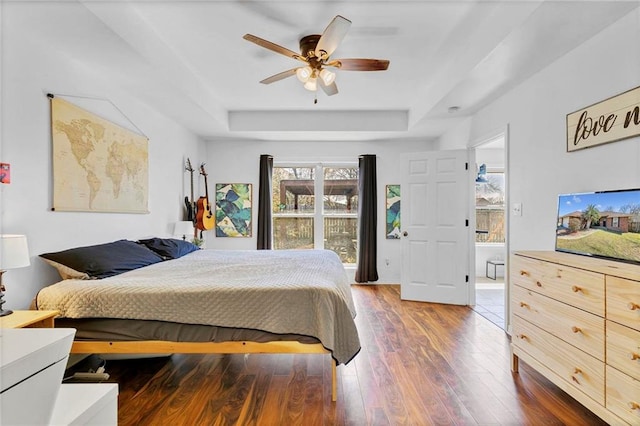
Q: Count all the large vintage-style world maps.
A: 1